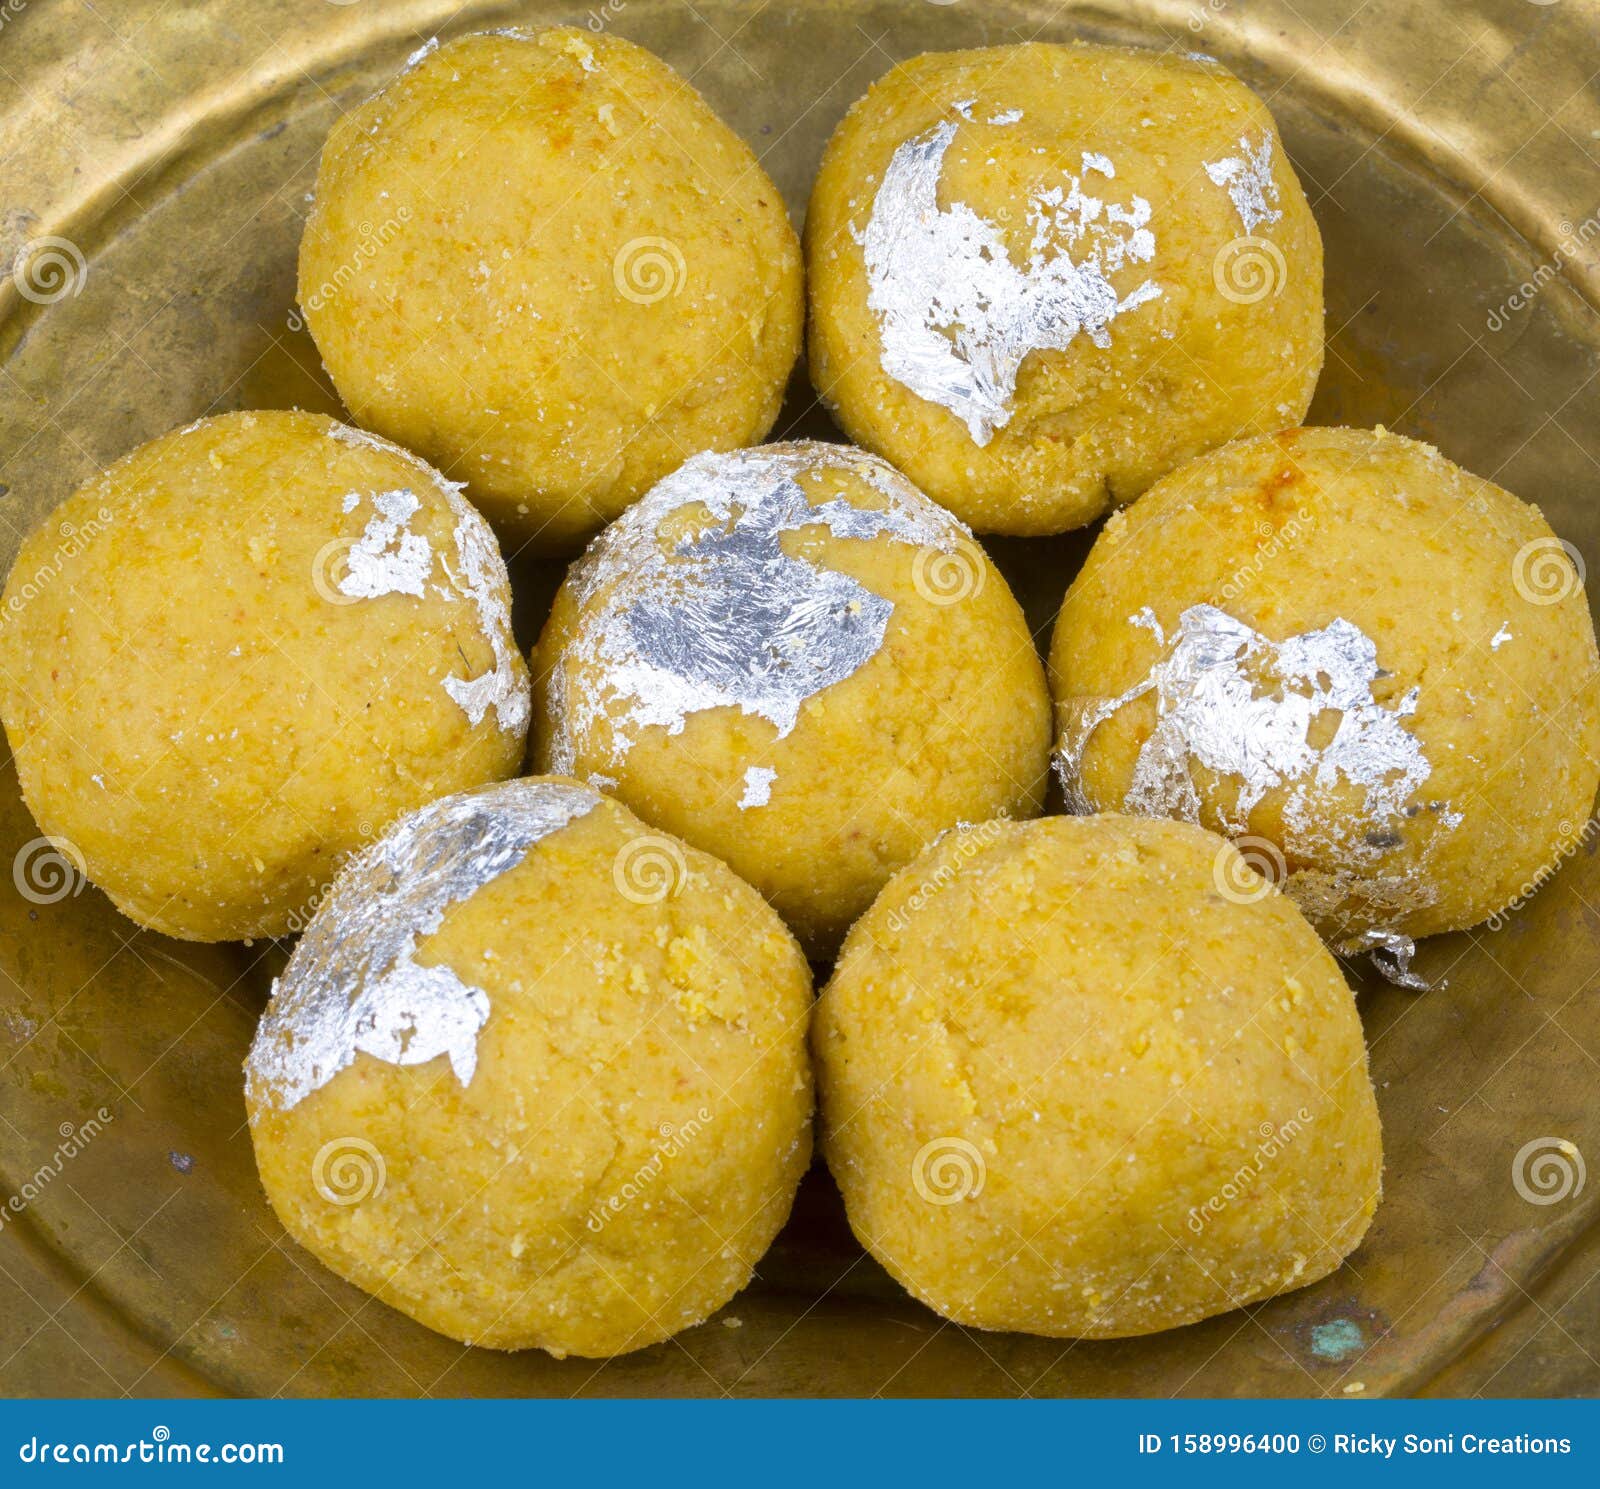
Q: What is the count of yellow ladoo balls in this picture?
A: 7